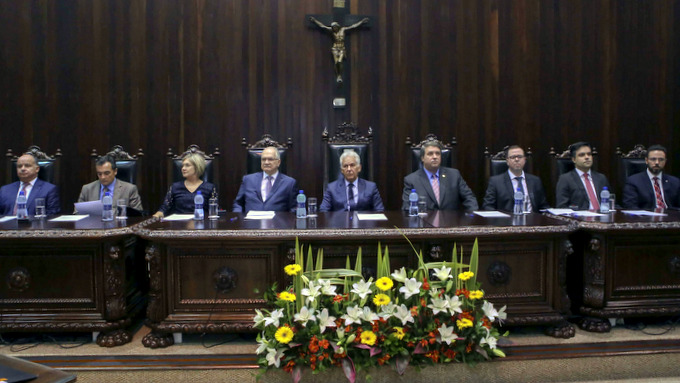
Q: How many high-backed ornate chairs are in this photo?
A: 9